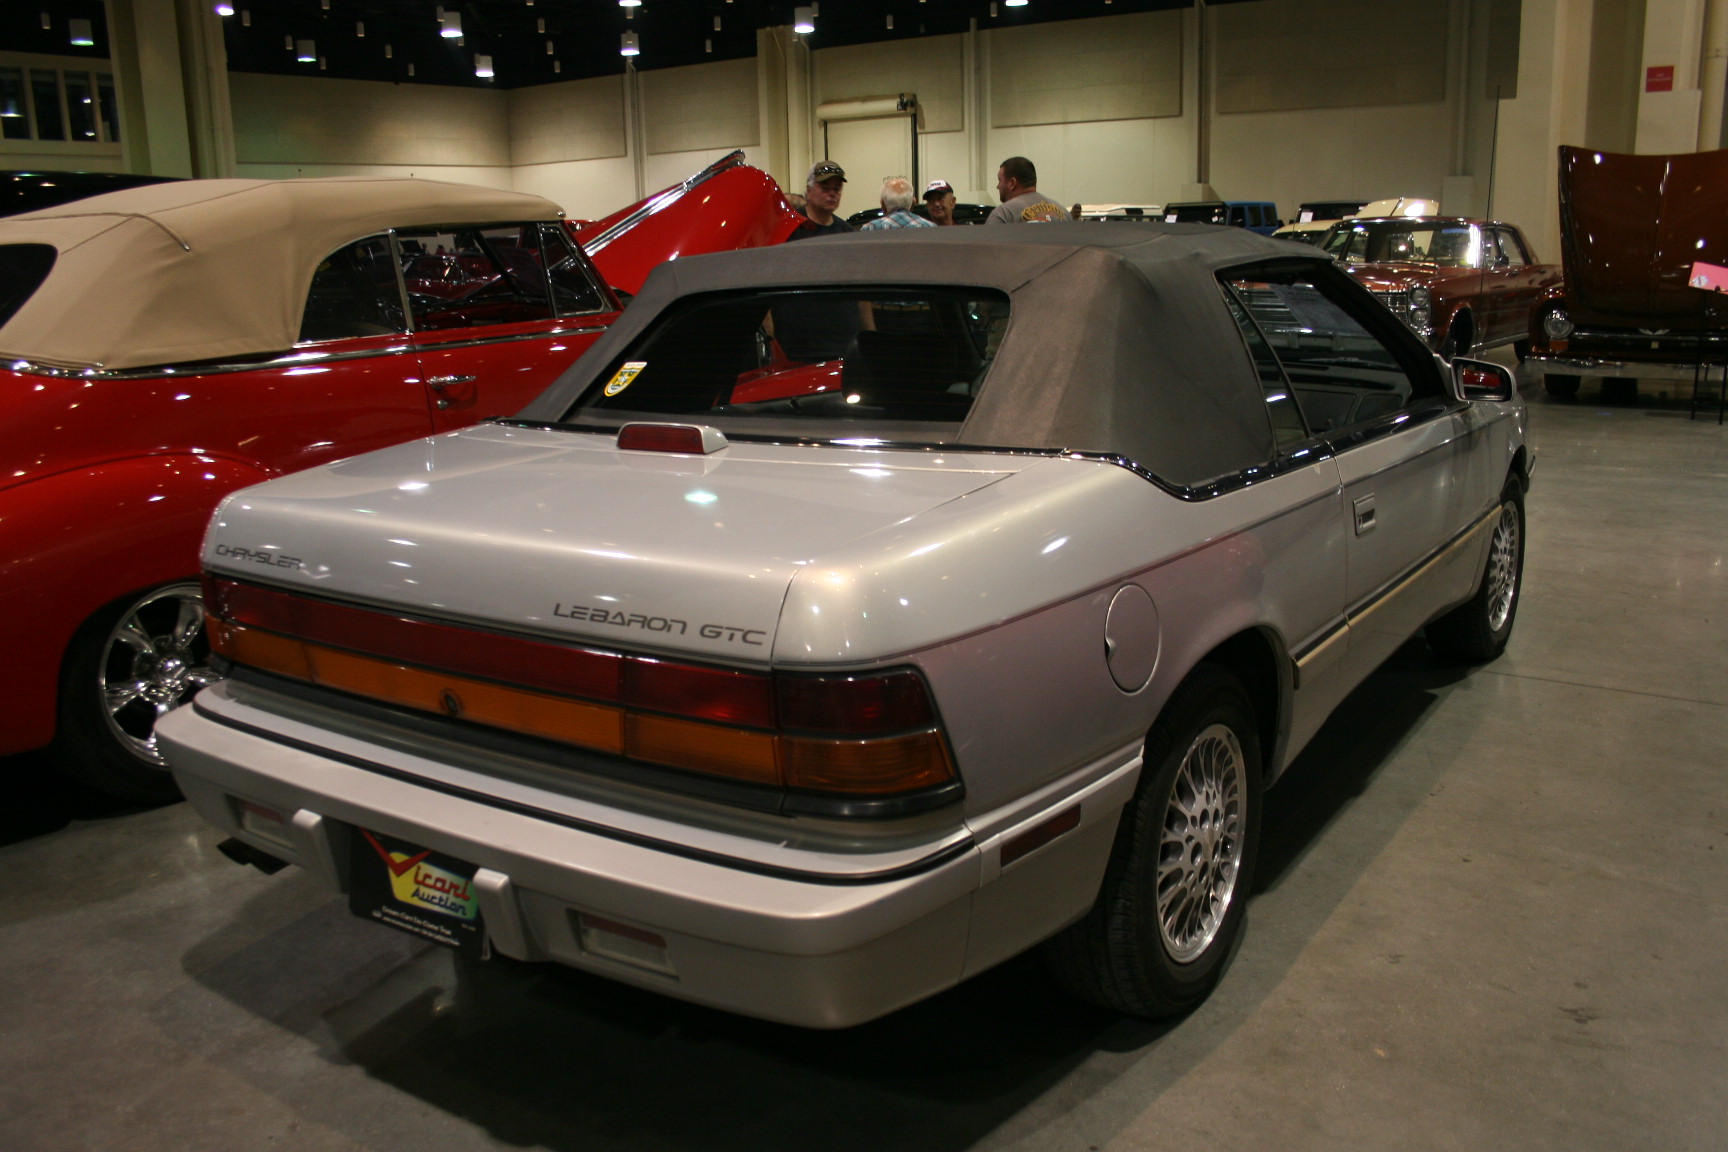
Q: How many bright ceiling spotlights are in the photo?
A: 9